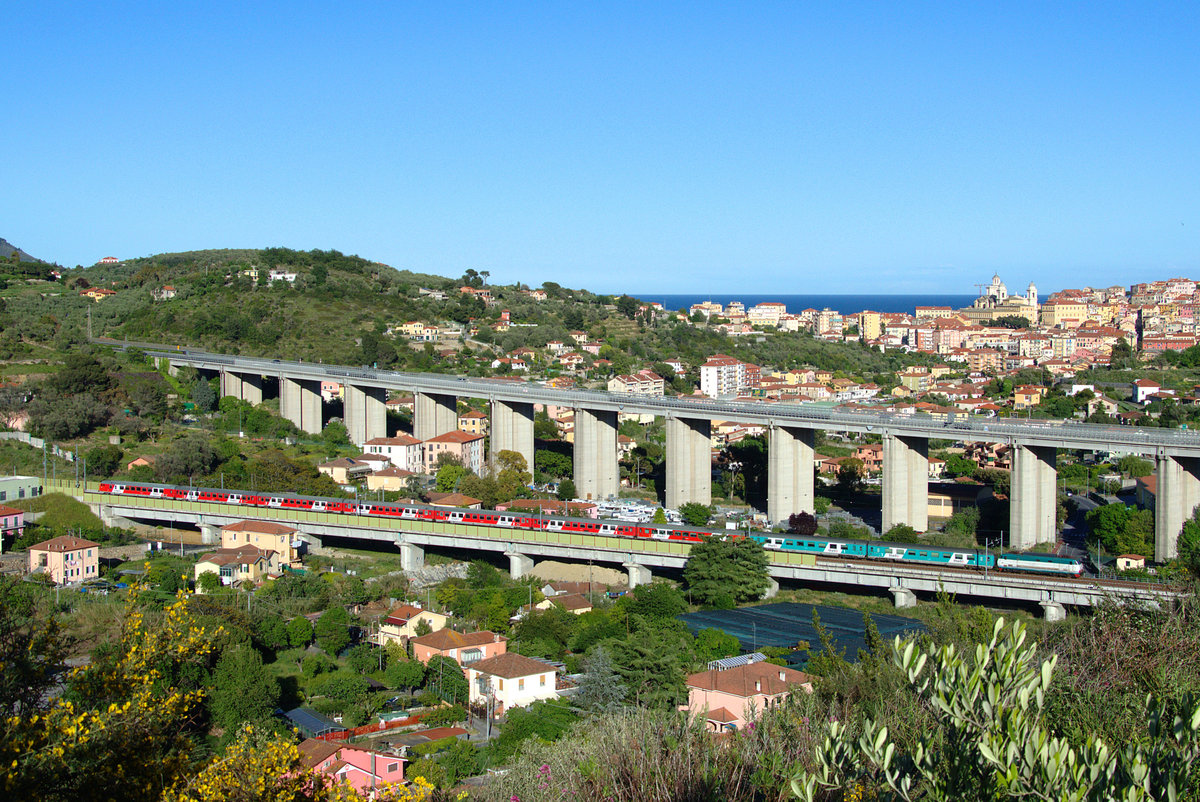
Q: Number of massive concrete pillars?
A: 11